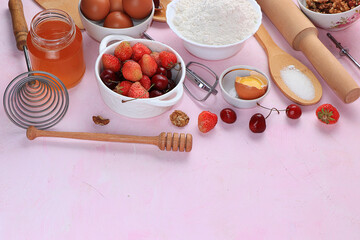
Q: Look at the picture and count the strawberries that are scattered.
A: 2